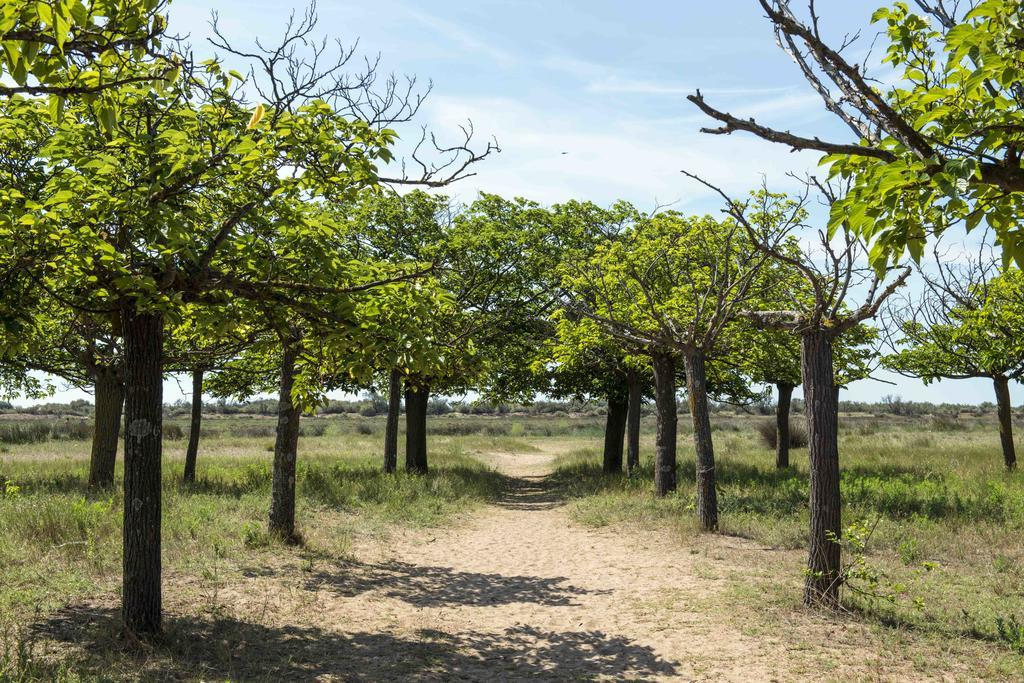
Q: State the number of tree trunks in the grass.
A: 13